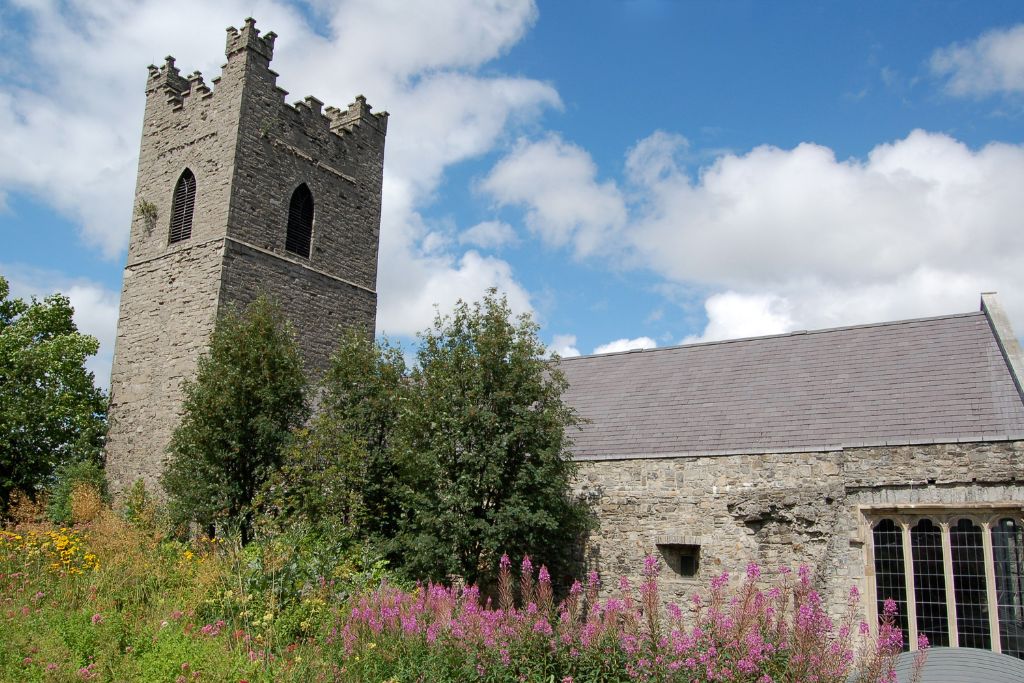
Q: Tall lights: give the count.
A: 0